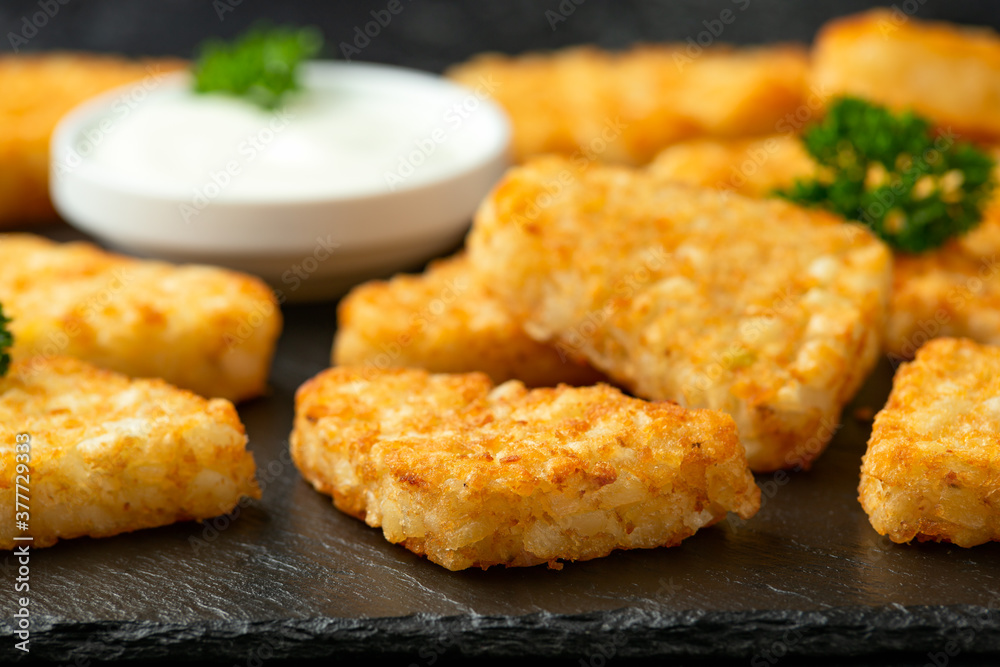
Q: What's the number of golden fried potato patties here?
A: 11